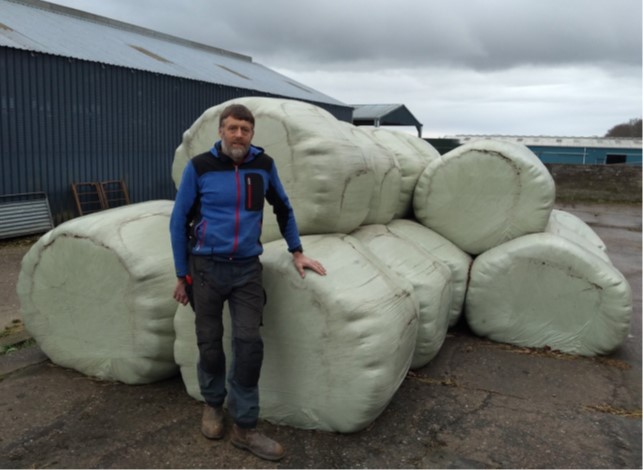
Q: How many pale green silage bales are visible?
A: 10